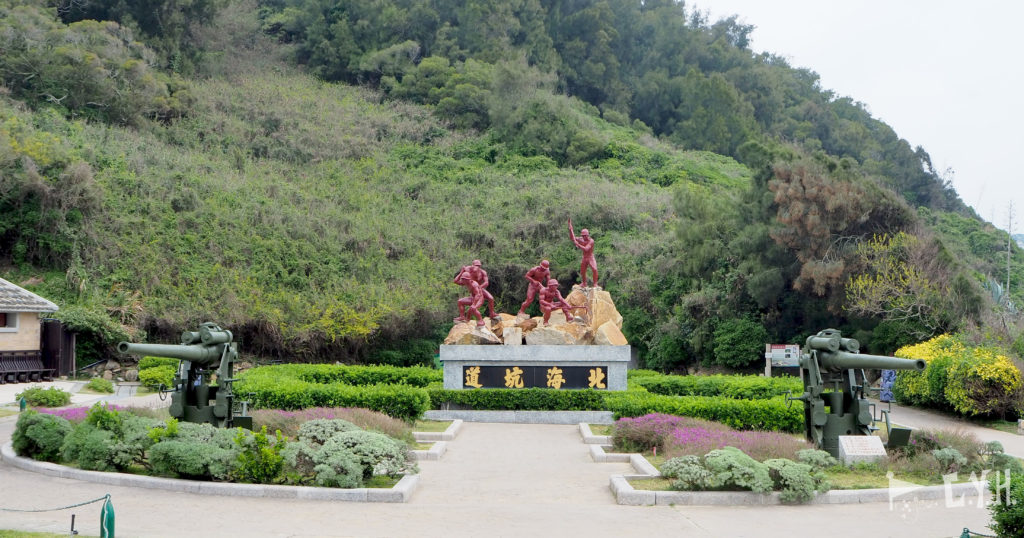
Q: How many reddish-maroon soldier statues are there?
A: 5